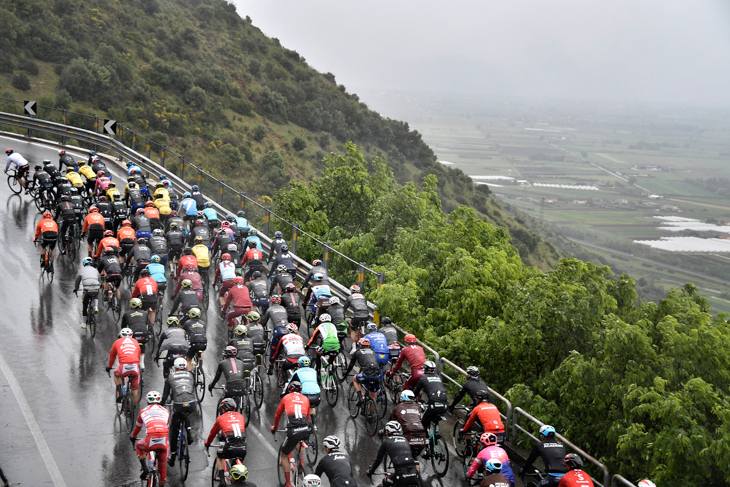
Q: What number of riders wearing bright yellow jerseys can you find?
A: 7